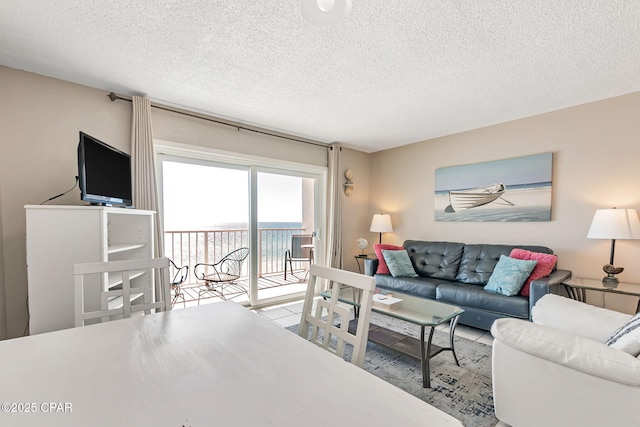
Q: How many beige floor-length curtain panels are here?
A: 2